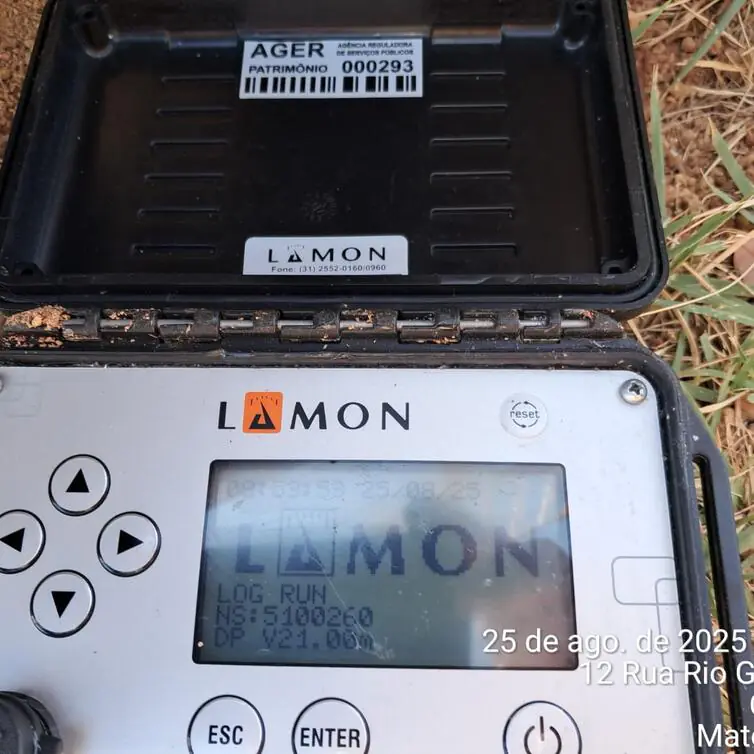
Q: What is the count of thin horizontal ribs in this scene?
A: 12